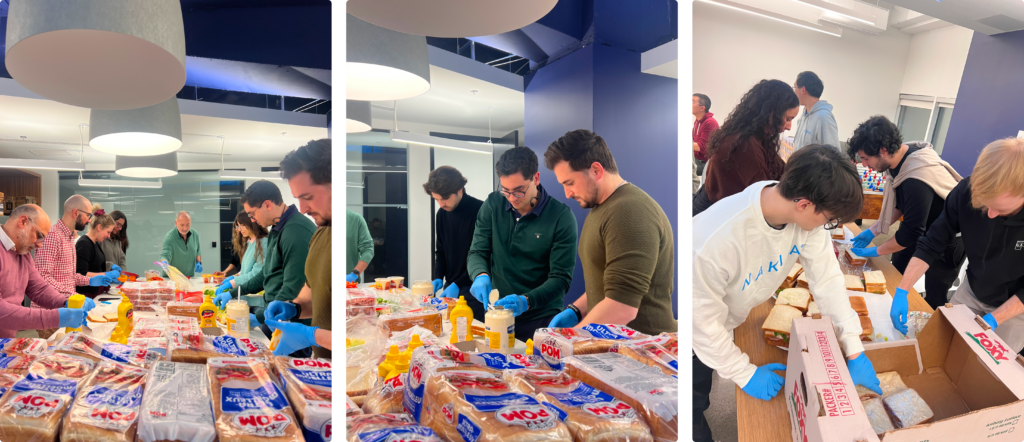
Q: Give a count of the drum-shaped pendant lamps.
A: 6